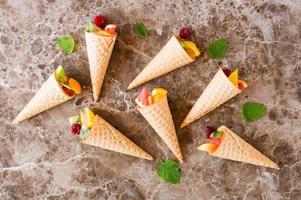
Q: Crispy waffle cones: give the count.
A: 7